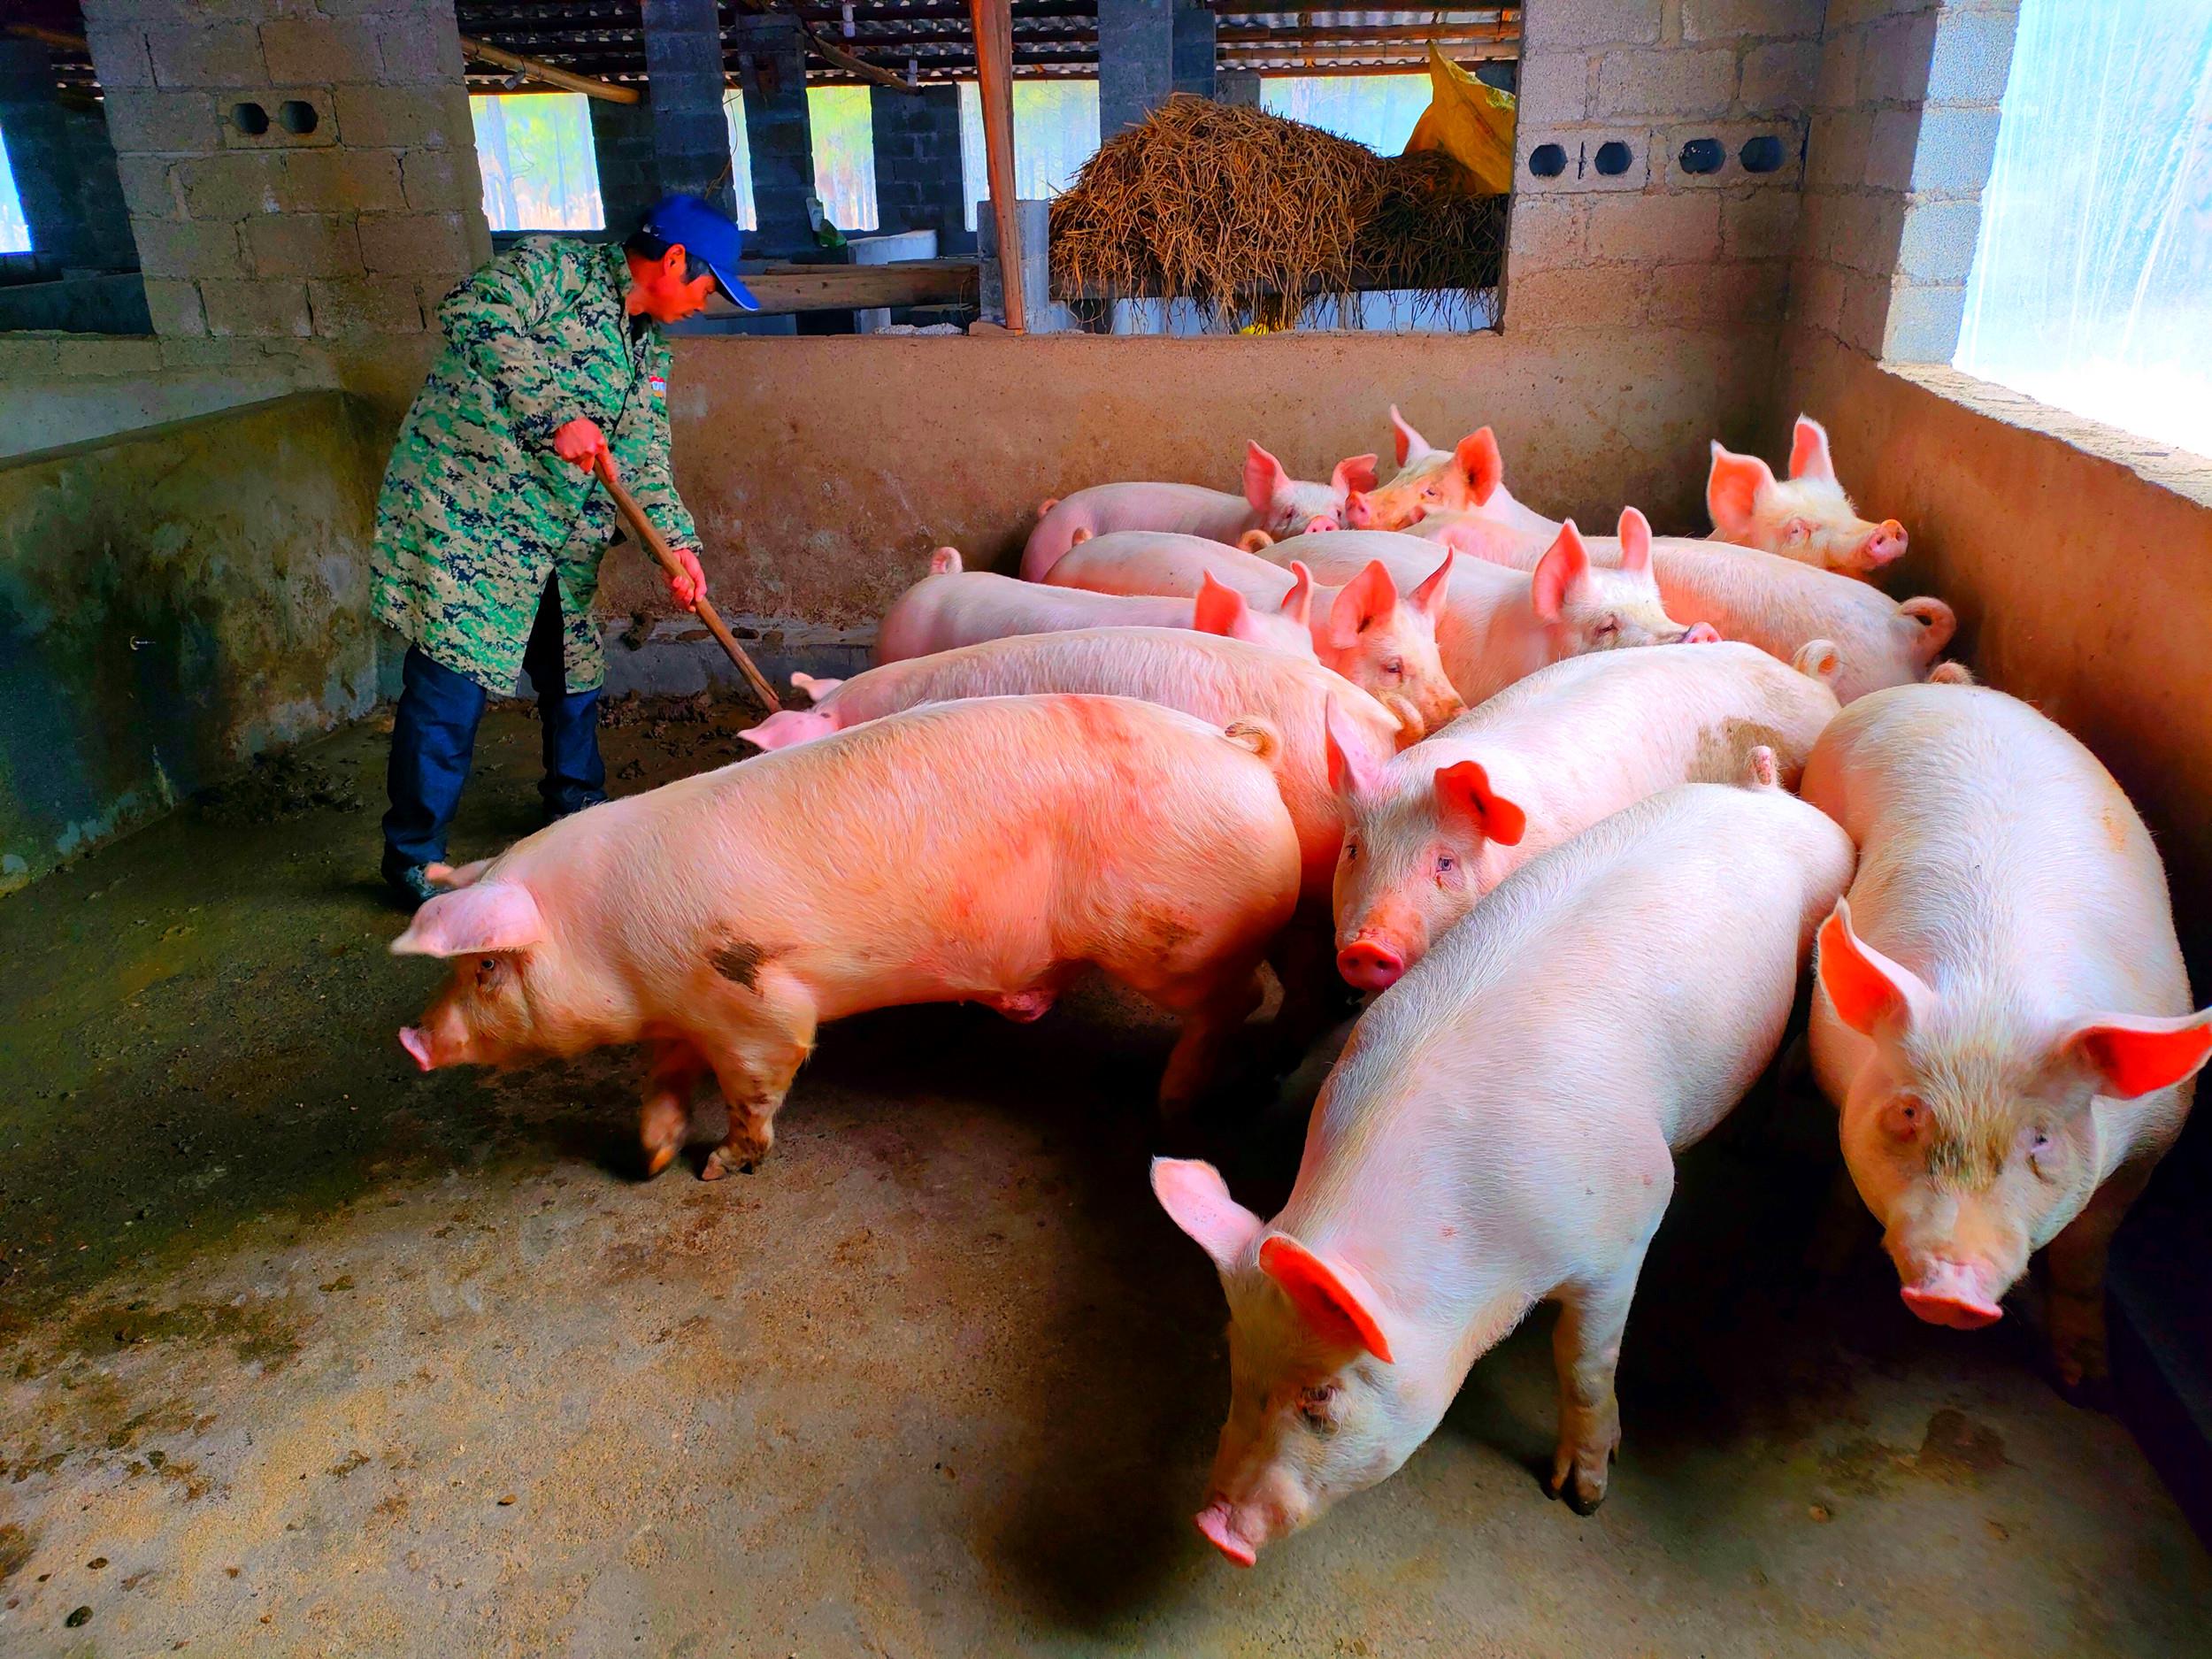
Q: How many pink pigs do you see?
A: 12